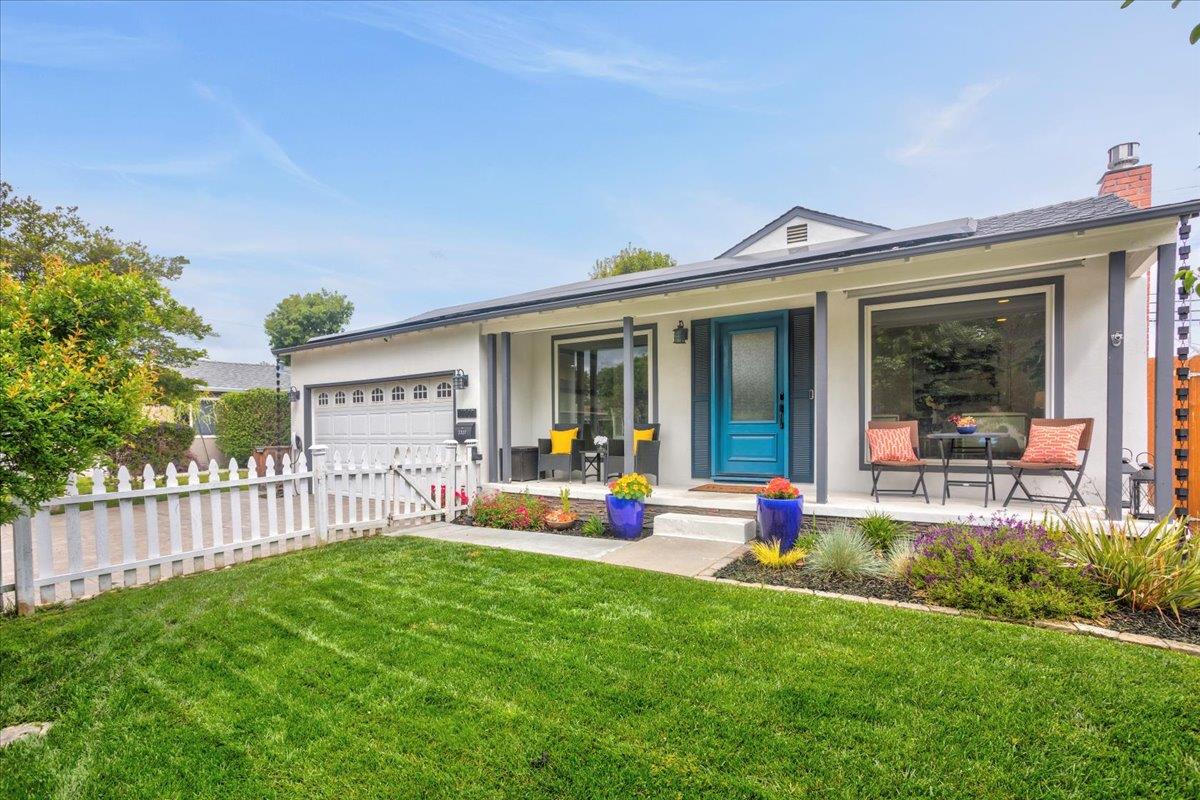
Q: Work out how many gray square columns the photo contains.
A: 6